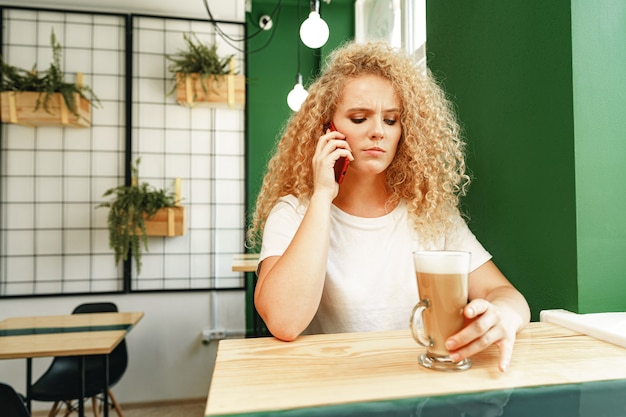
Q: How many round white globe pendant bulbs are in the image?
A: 2